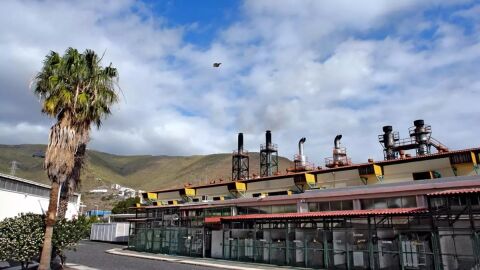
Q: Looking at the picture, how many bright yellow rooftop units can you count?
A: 6